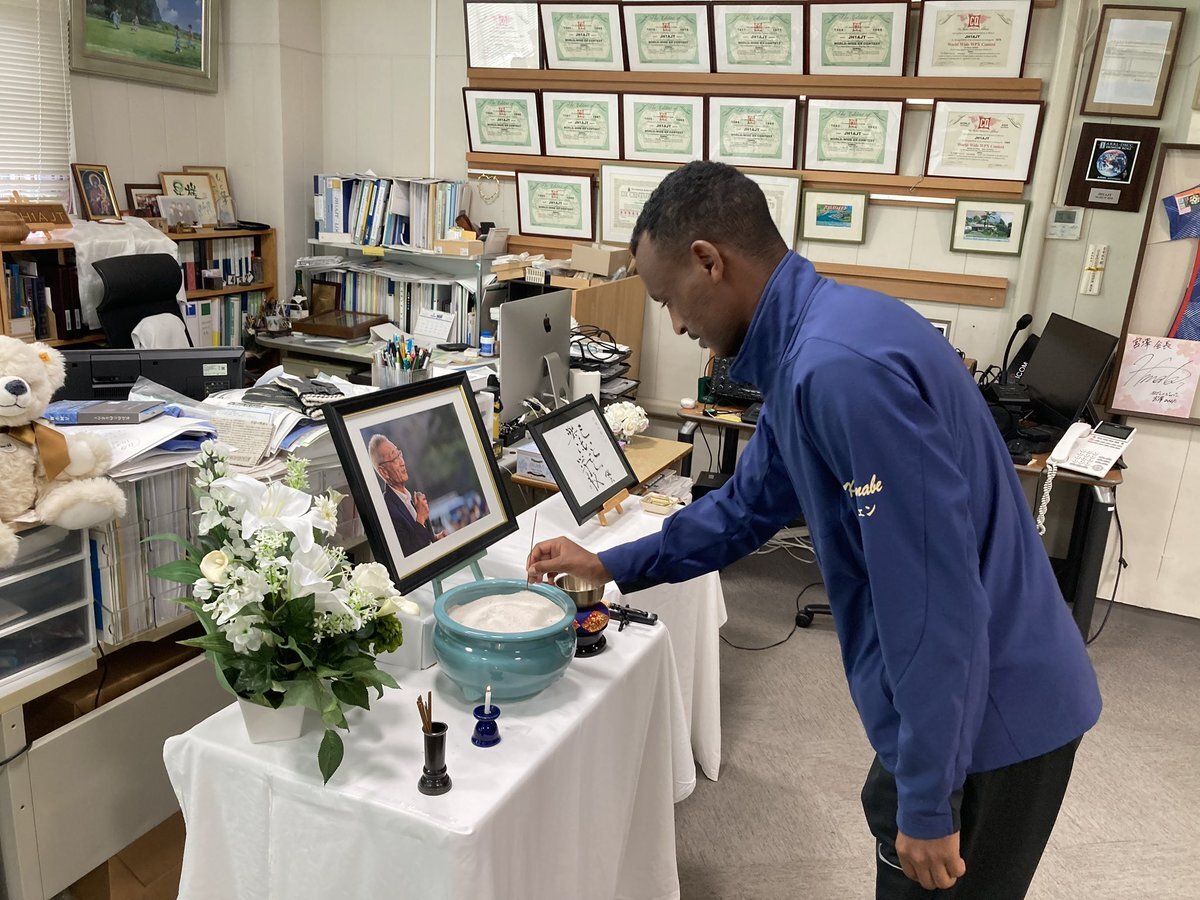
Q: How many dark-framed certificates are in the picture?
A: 13